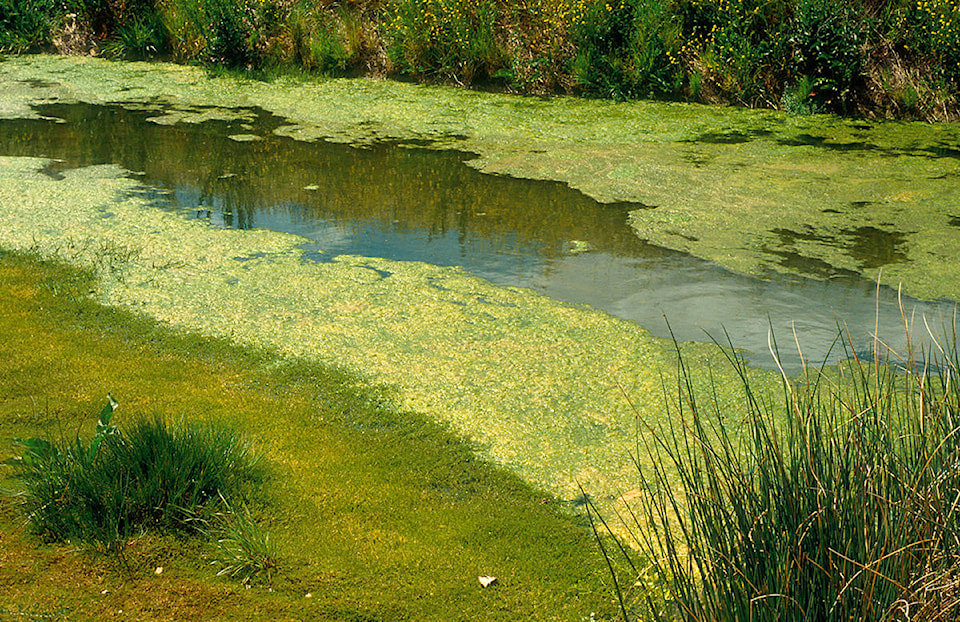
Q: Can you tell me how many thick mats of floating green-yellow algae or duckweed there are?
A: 2